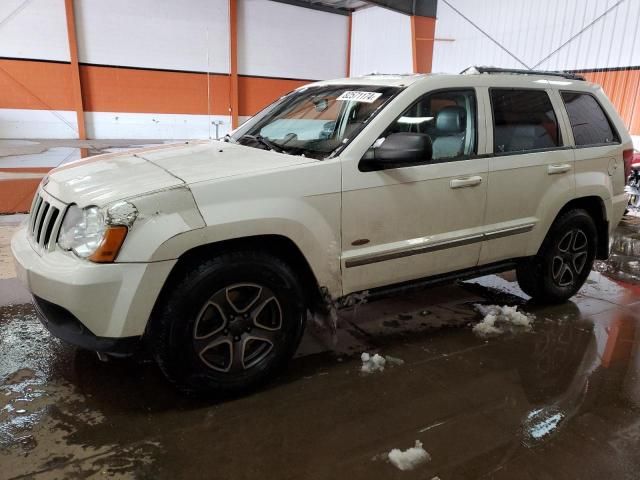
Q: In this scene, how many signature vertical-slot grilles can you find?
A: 1